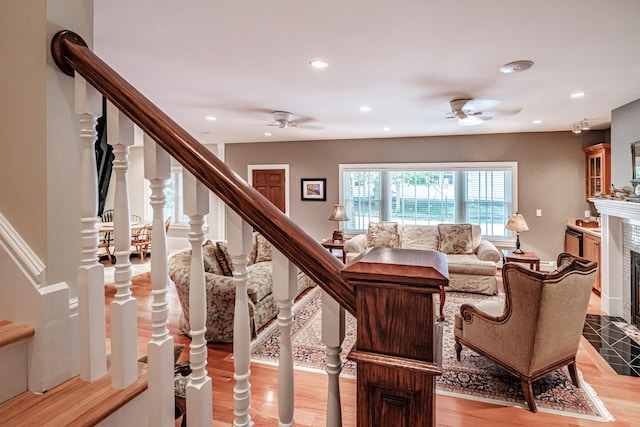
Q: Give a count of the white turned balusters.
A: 7